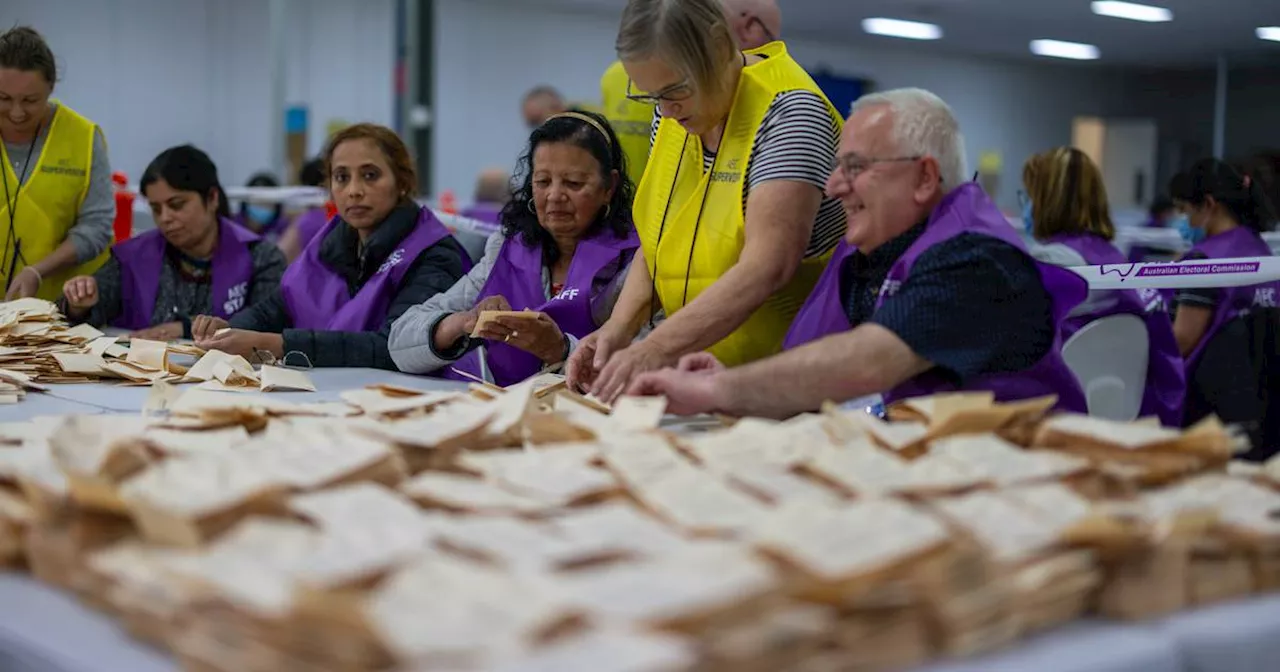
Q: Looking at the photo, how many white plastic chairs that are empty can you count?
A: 0